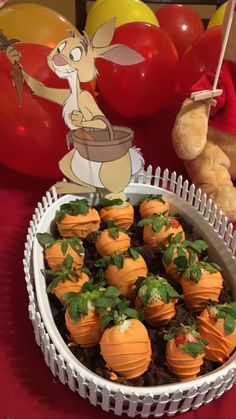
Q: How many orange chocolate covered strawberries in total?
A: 15